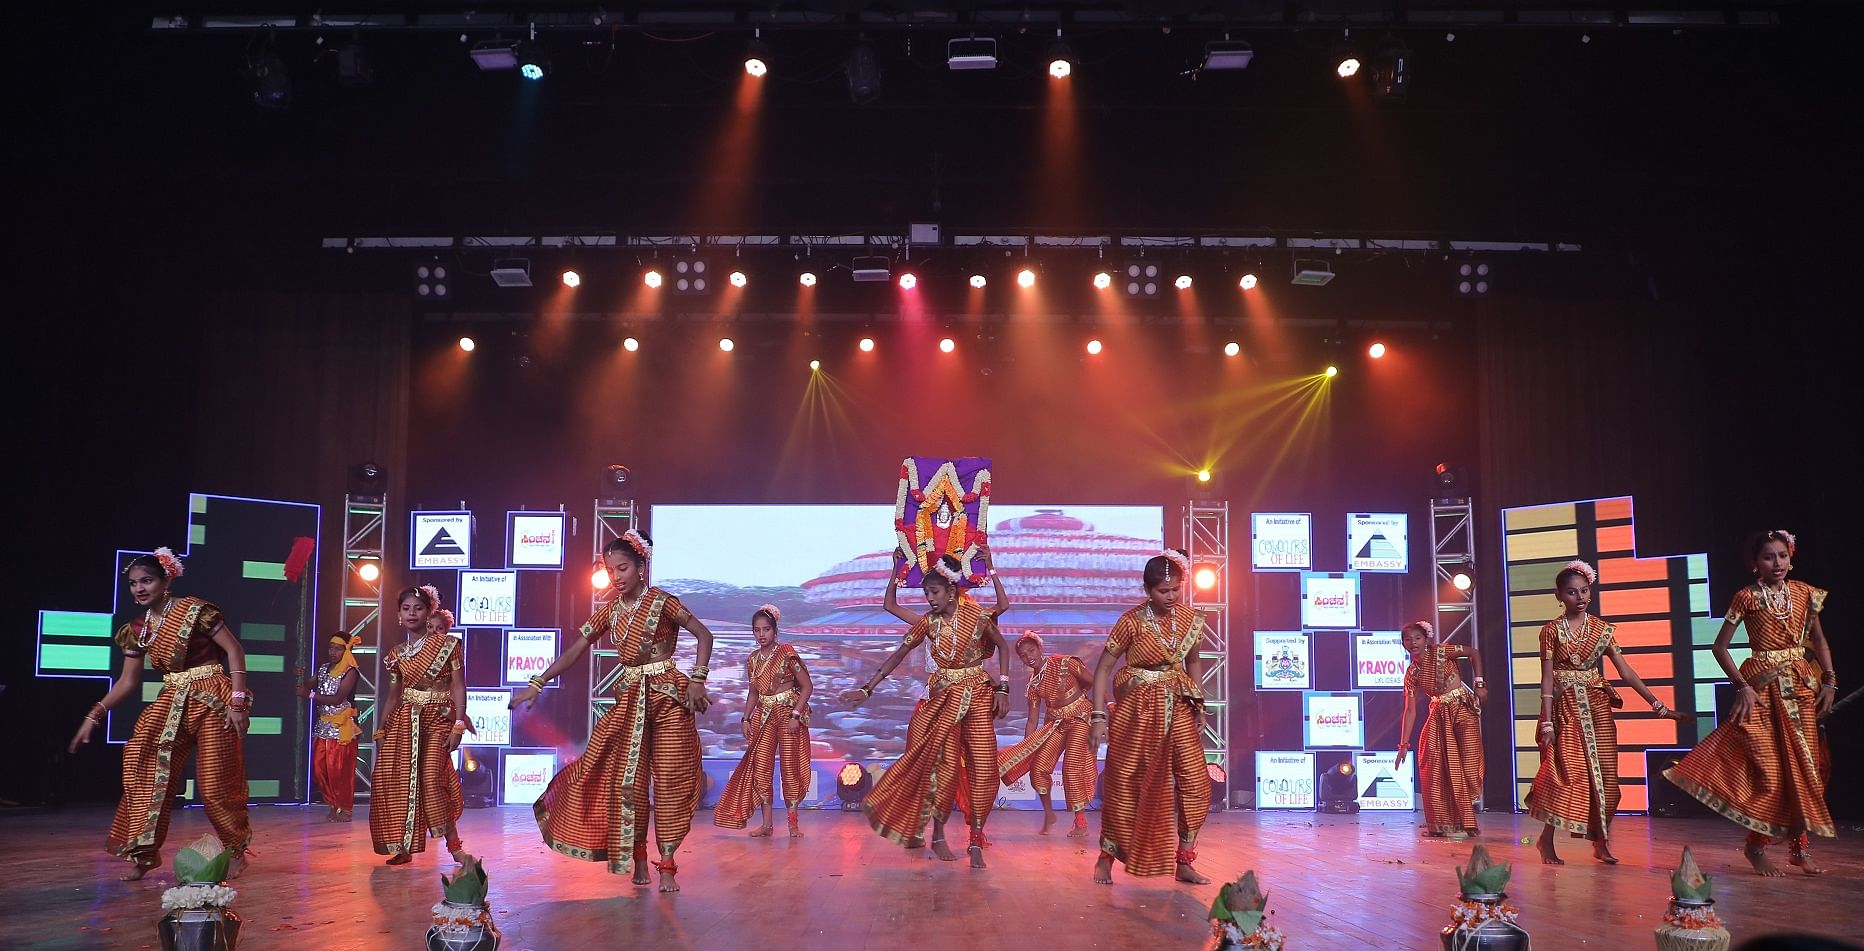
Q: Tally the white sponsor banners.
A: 14